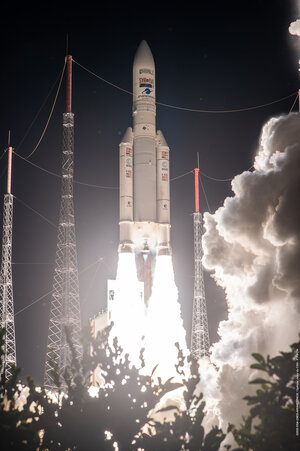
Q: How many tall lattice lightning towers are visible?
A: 3